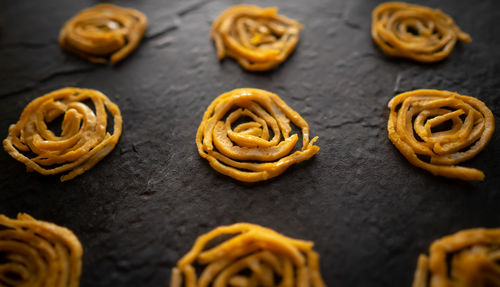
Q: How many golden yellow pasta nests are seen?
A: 9